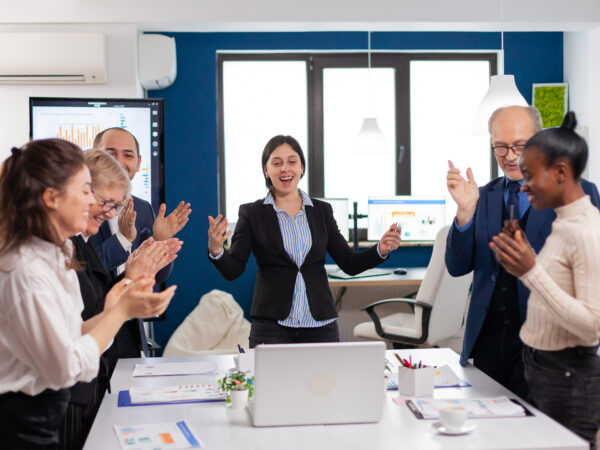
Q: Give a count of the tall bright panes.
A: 3